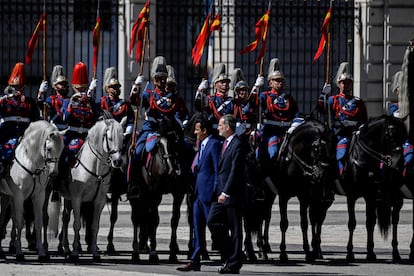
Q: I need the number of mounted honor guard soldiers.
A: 11